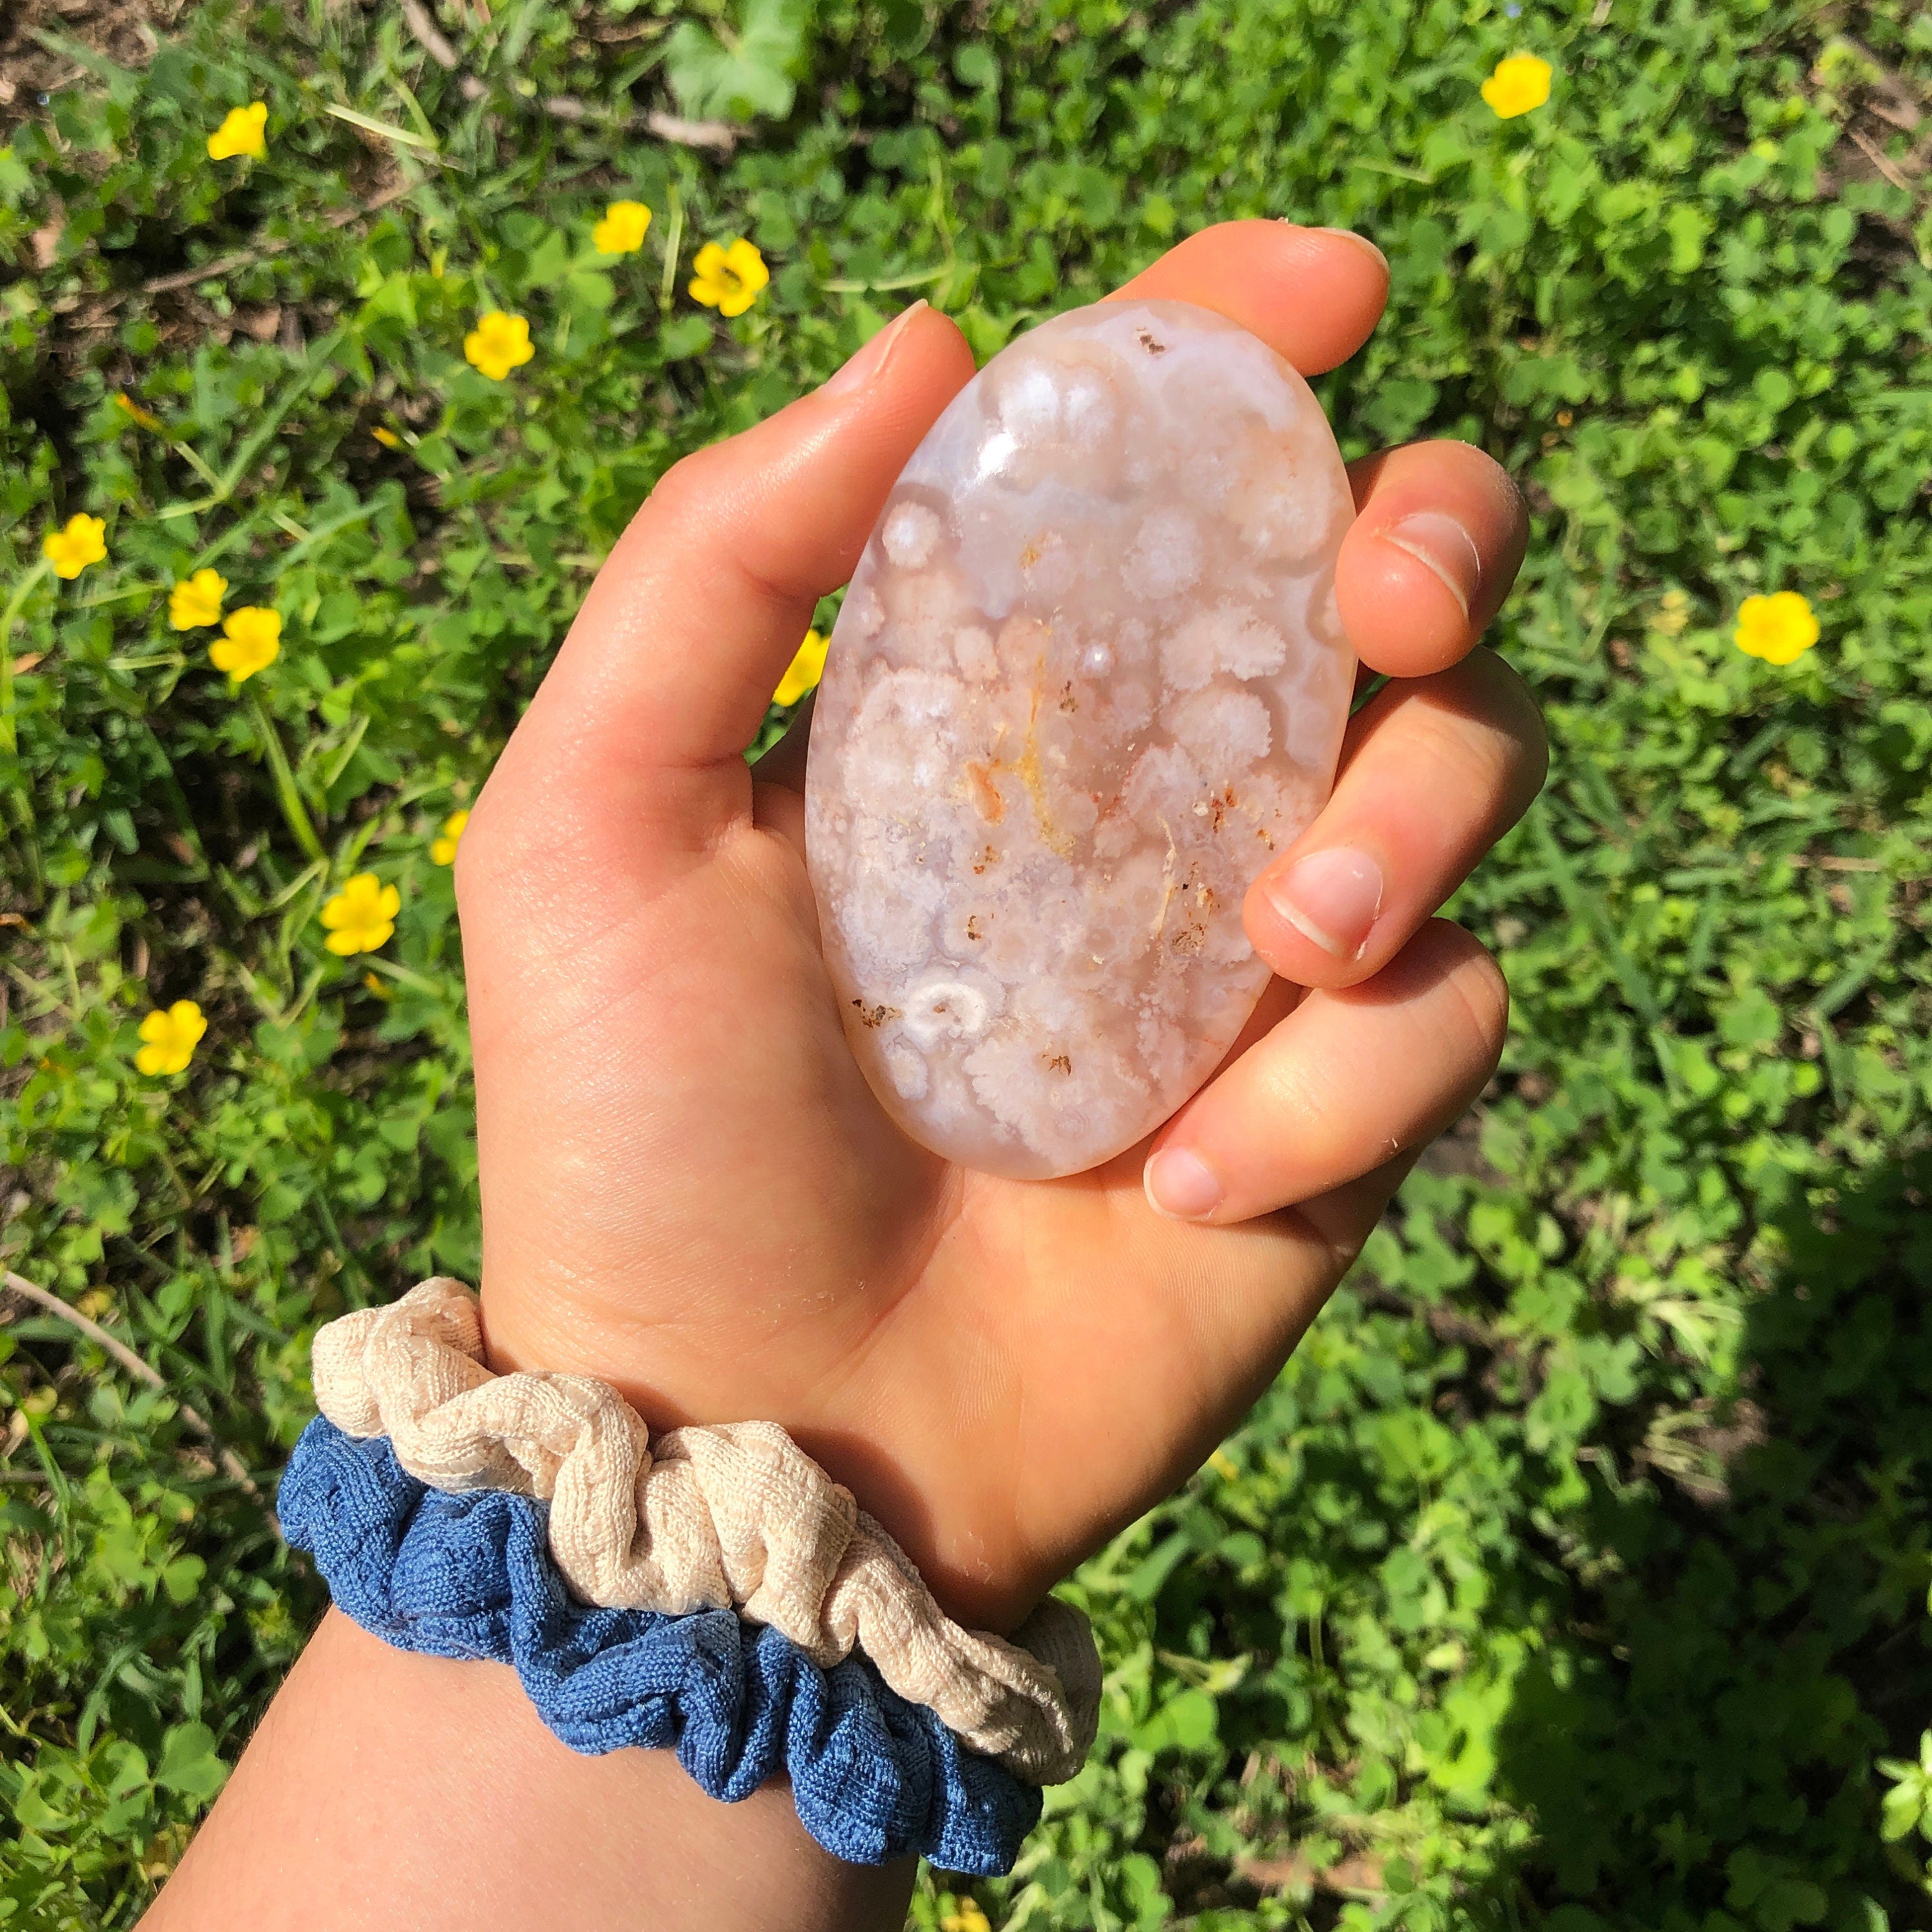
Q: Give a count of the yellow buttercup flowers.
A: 13